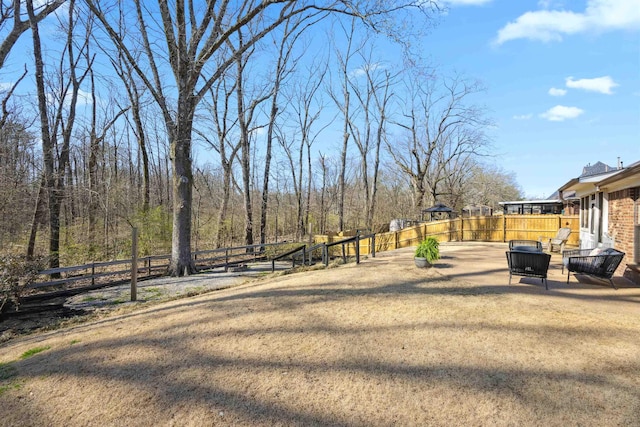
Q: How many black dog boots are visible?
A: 0